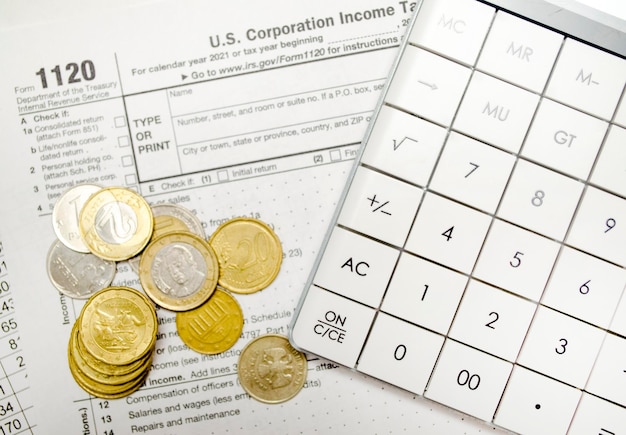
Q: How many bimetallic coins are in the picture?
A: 3